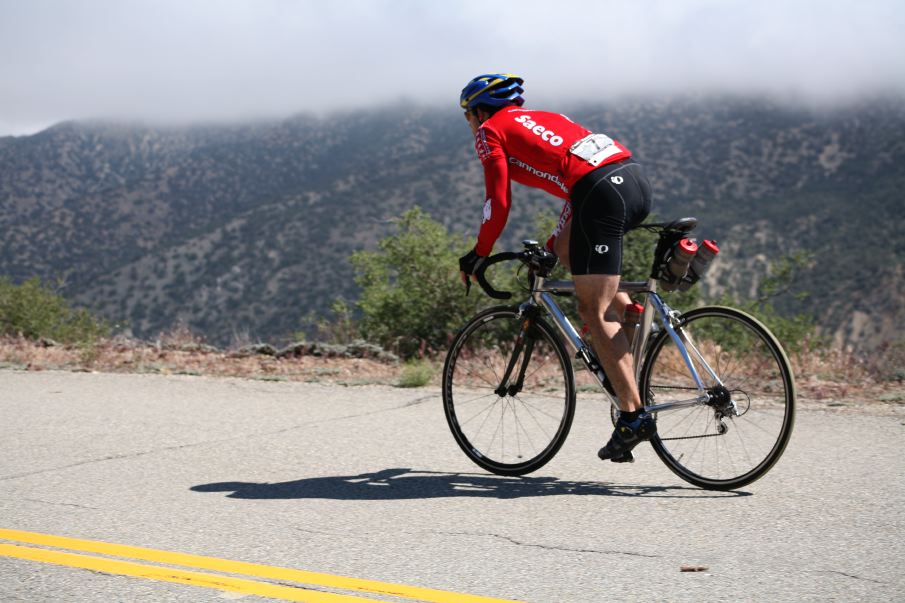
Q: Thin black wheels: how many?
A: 2